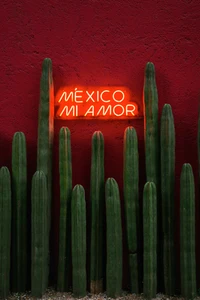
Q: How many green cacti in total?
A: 13